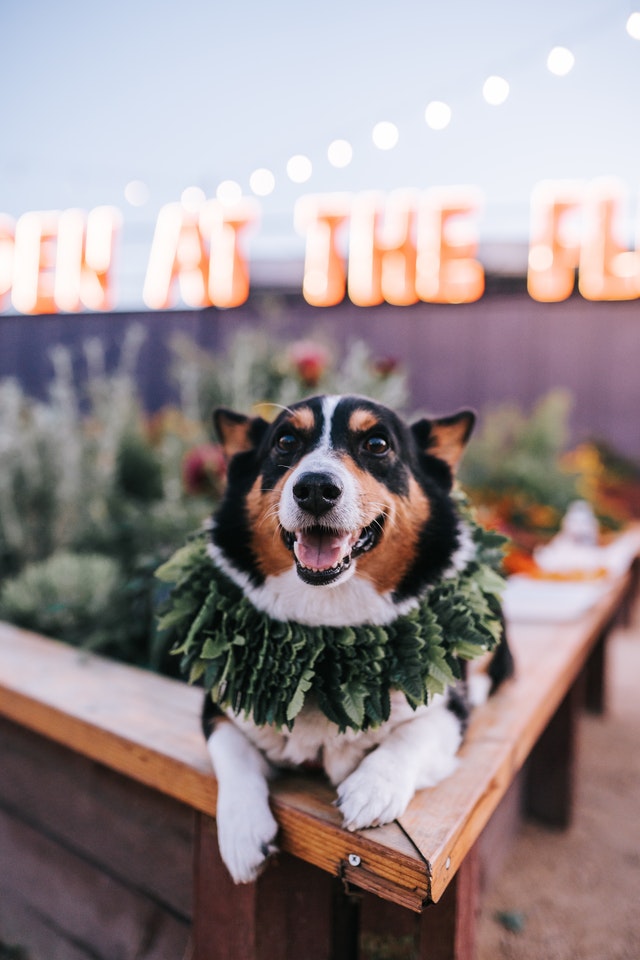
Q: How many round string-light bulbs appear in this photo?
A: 11